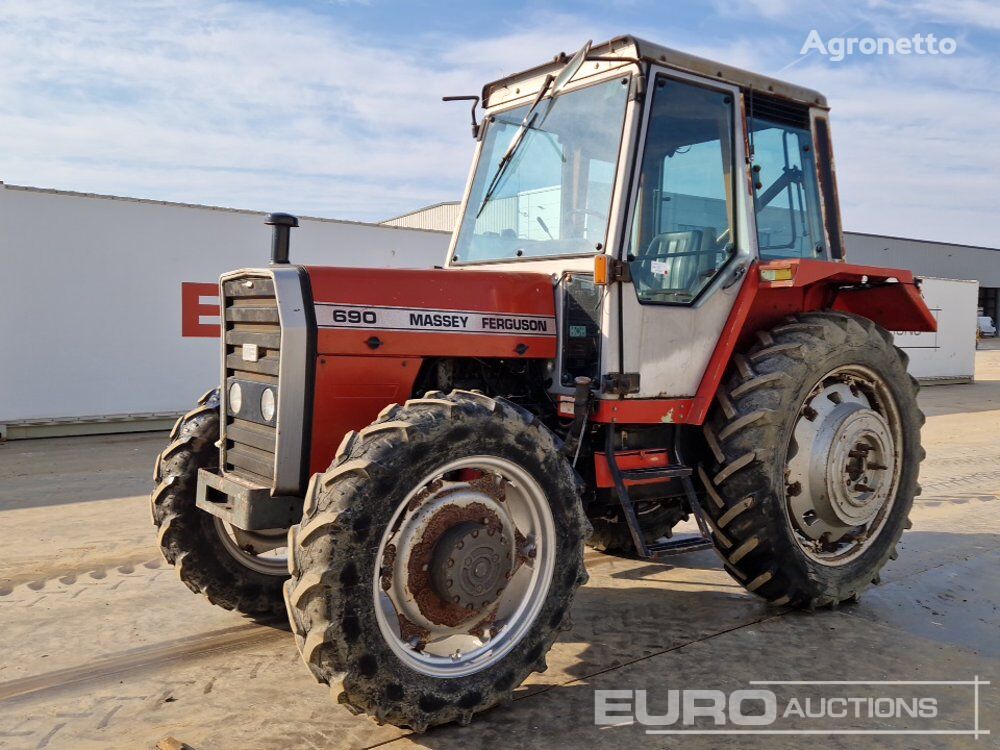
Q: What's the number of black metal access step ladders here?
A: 1